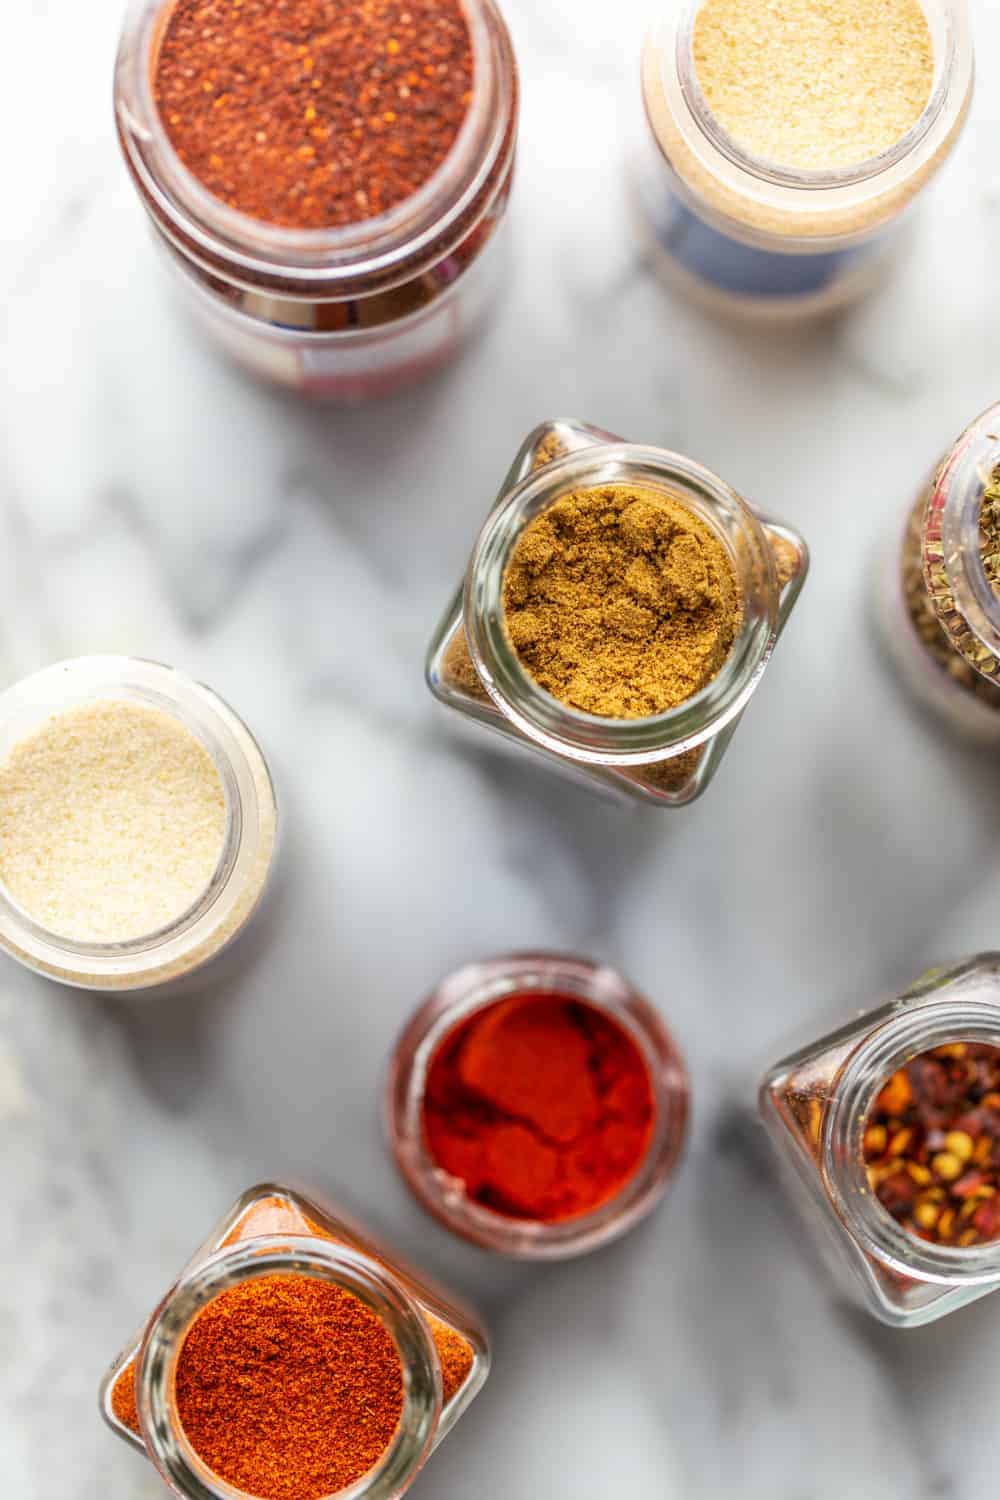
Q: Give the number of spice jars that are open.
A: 8